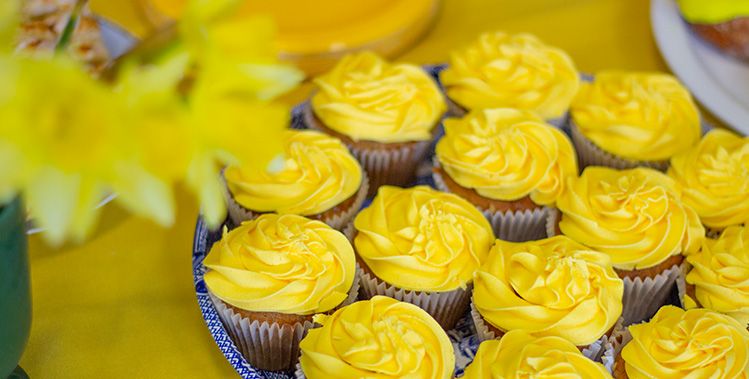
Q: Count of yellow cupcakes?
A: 14